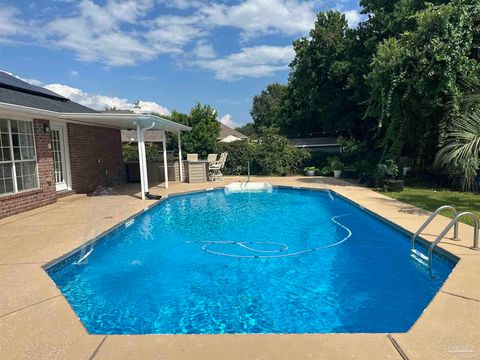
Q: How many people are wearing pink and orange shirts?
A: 0